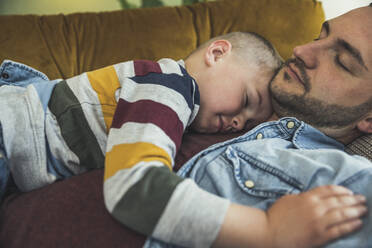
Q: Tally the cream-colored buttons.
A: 3